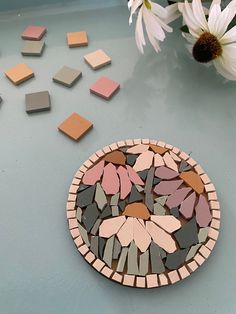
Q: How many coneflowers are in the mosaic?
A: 4